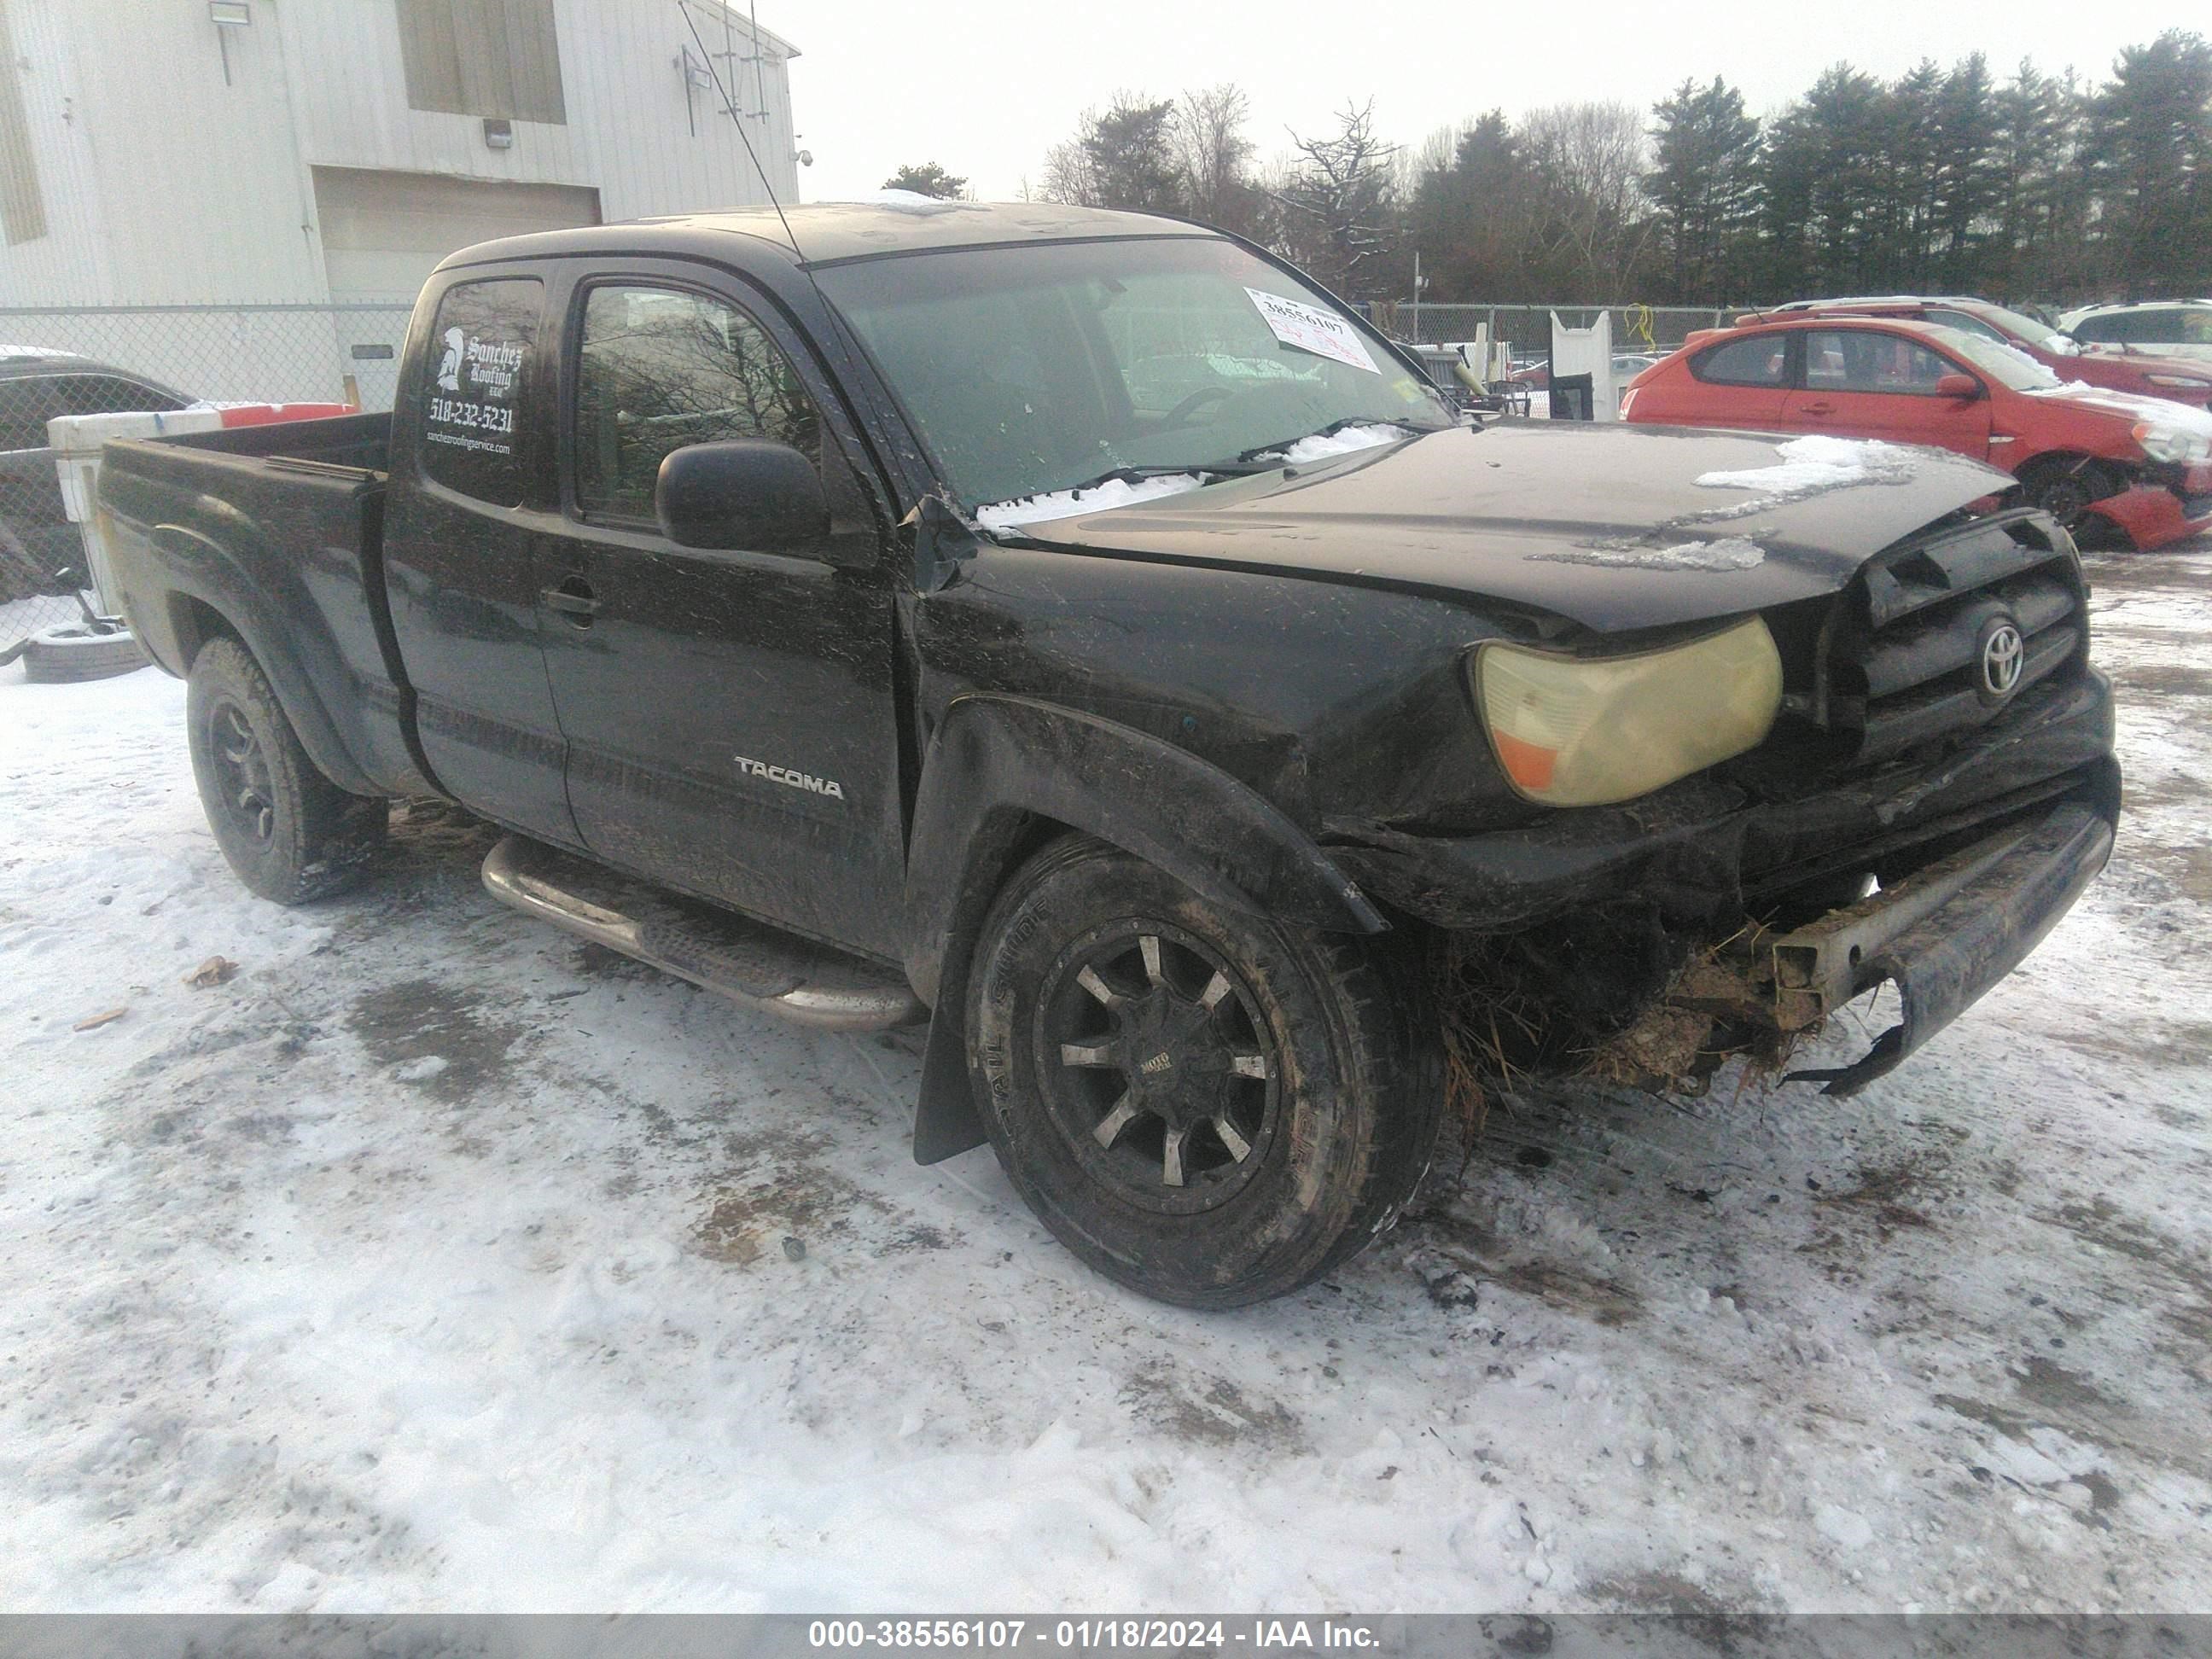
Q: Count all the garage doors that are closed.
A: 1